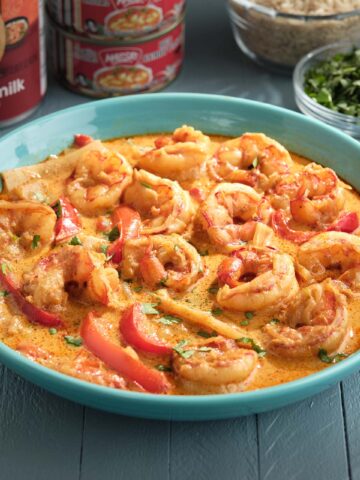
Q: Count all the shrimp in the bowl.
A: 13